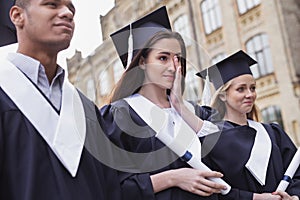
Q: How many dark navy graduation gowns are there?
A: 3